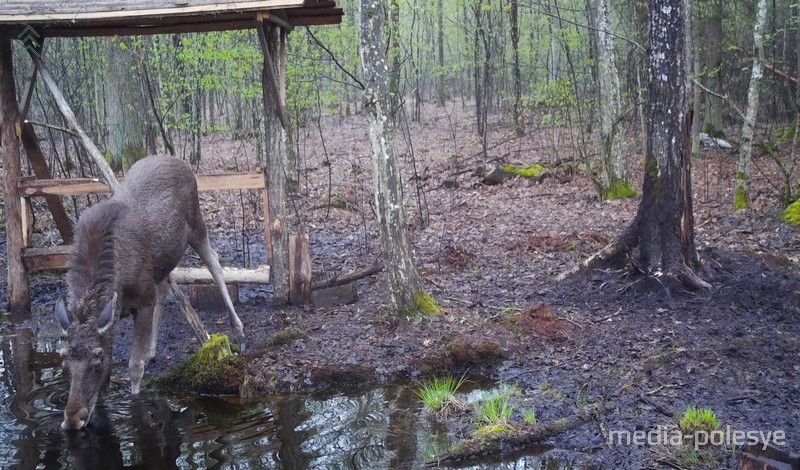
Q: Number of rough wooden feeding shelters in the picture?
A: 1